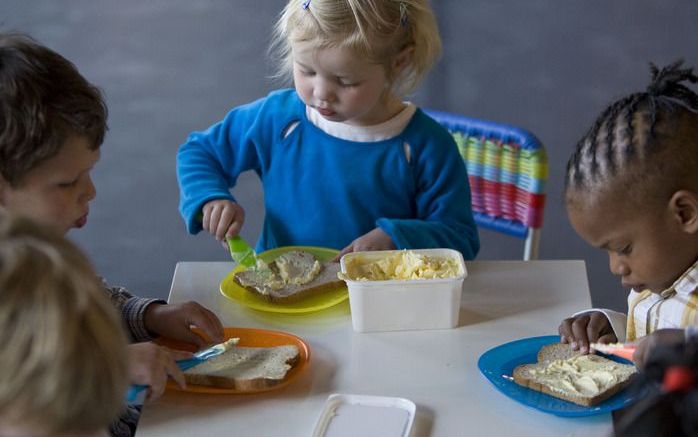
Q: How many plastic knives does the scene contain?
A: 3